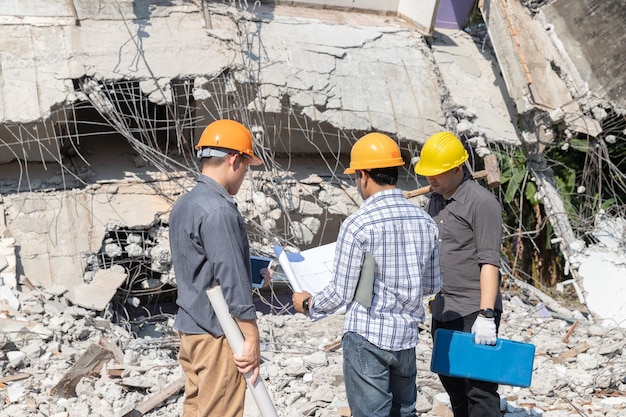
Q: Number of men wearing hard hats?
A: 3